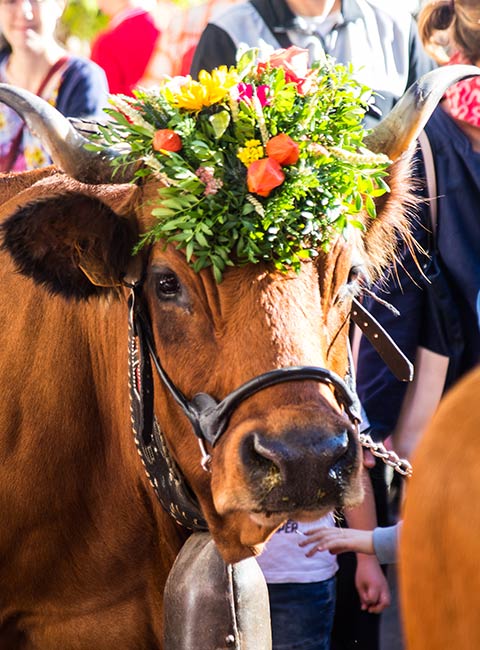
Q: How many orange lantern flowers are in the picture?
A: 3